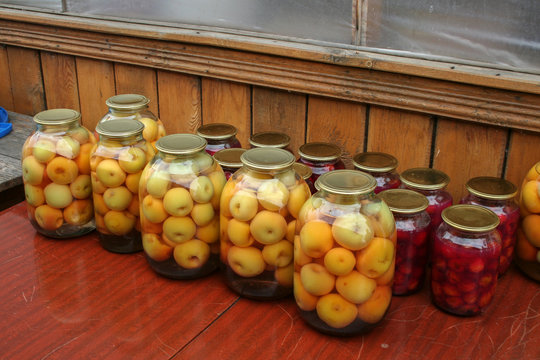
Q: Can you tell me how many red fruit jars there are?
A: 10